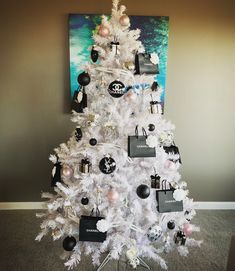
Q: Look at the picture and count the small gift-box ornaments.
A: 5